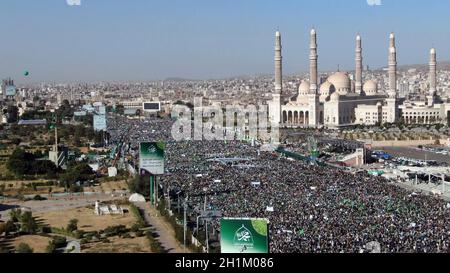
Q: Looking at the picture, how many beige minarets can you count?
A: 5